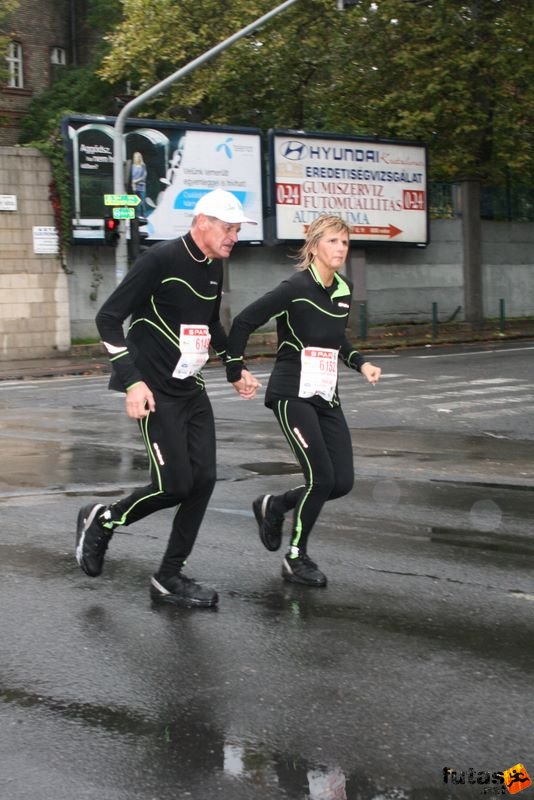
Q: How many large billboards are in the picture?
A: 2